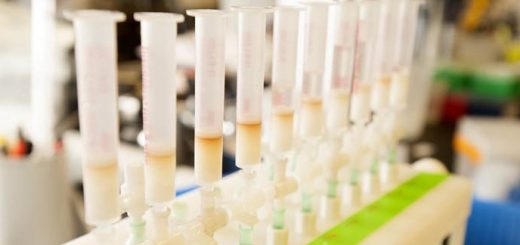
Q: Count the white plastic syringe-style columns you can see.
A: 10